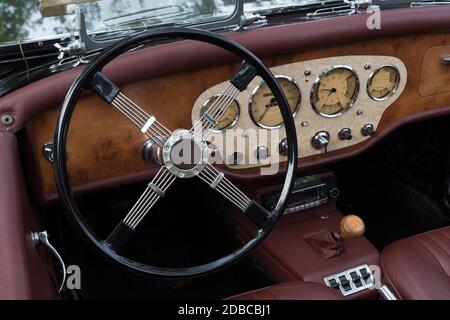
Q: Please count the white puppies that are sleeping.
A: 0